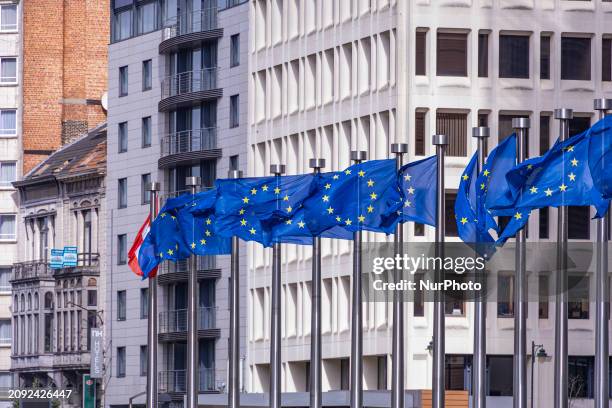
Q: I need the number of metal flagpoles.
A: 12